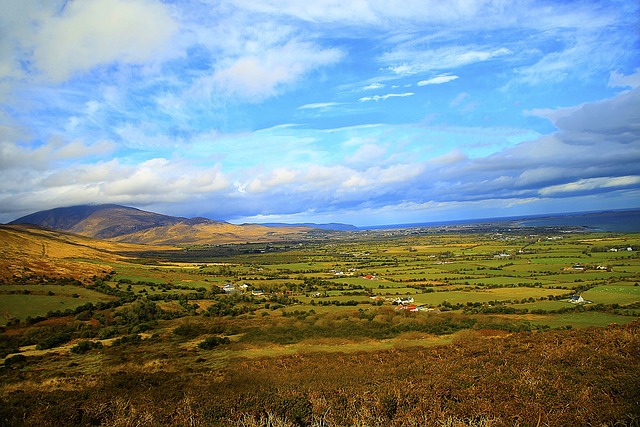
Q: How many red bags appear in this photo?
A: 0